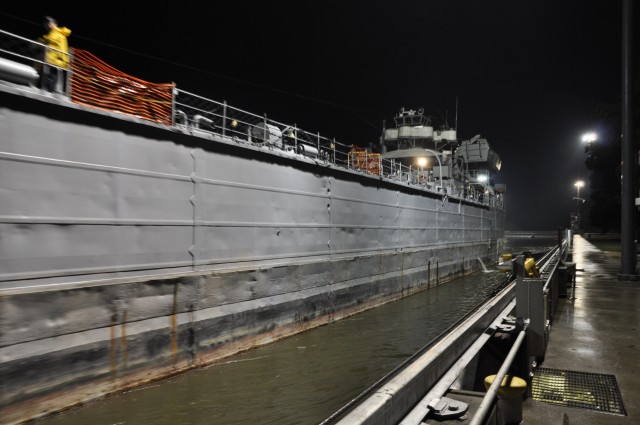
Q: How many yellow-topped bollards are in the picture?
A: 1